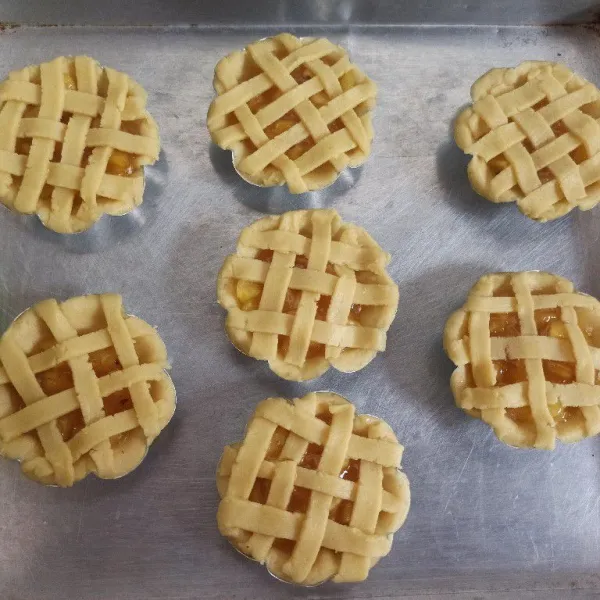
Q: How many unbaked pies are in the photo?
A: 7